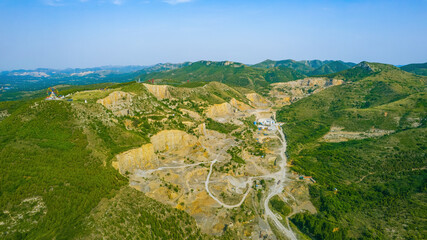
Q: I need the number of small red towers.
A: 3